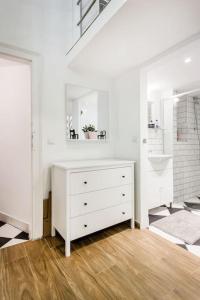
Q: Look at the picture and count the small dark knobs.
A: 6